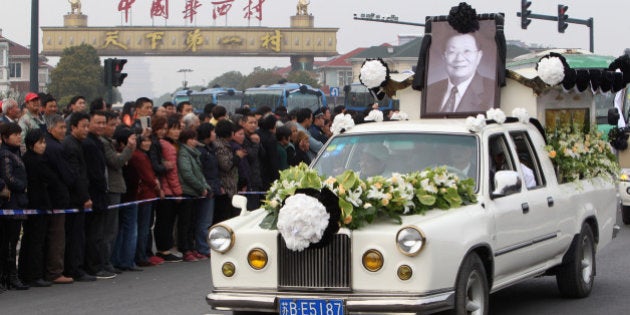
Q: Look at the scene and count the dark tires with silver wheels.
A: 2